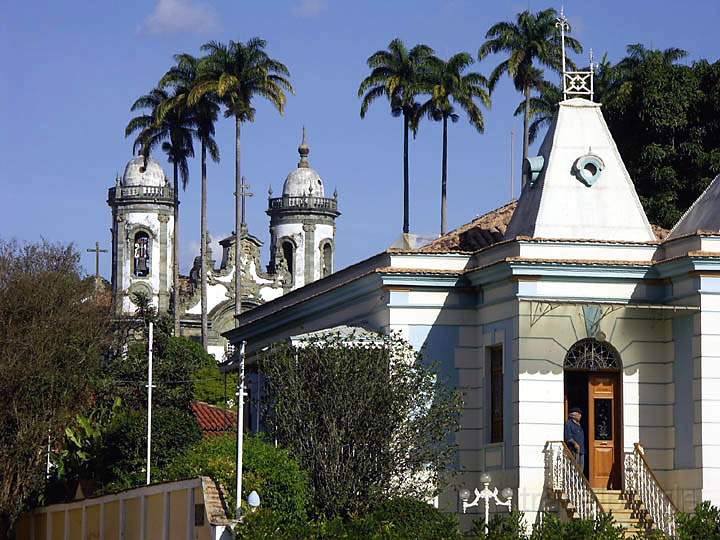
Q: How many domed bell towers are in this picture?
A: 2